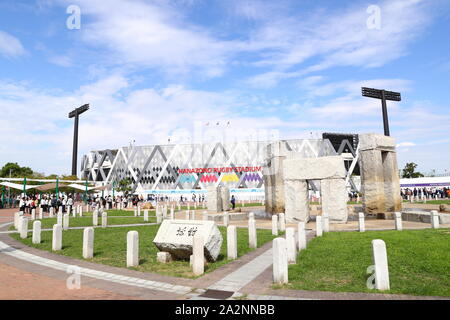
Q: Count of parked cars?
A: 0